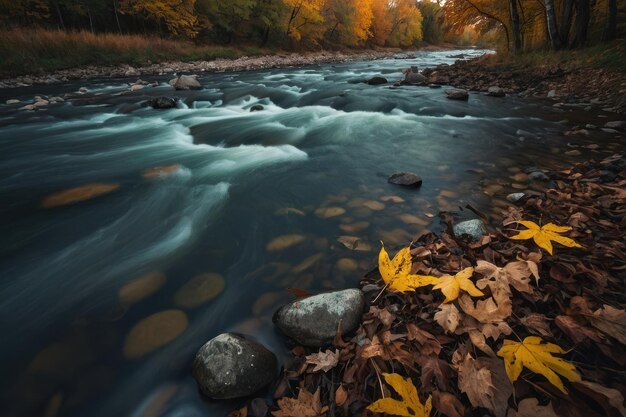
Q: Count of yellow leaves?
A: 5